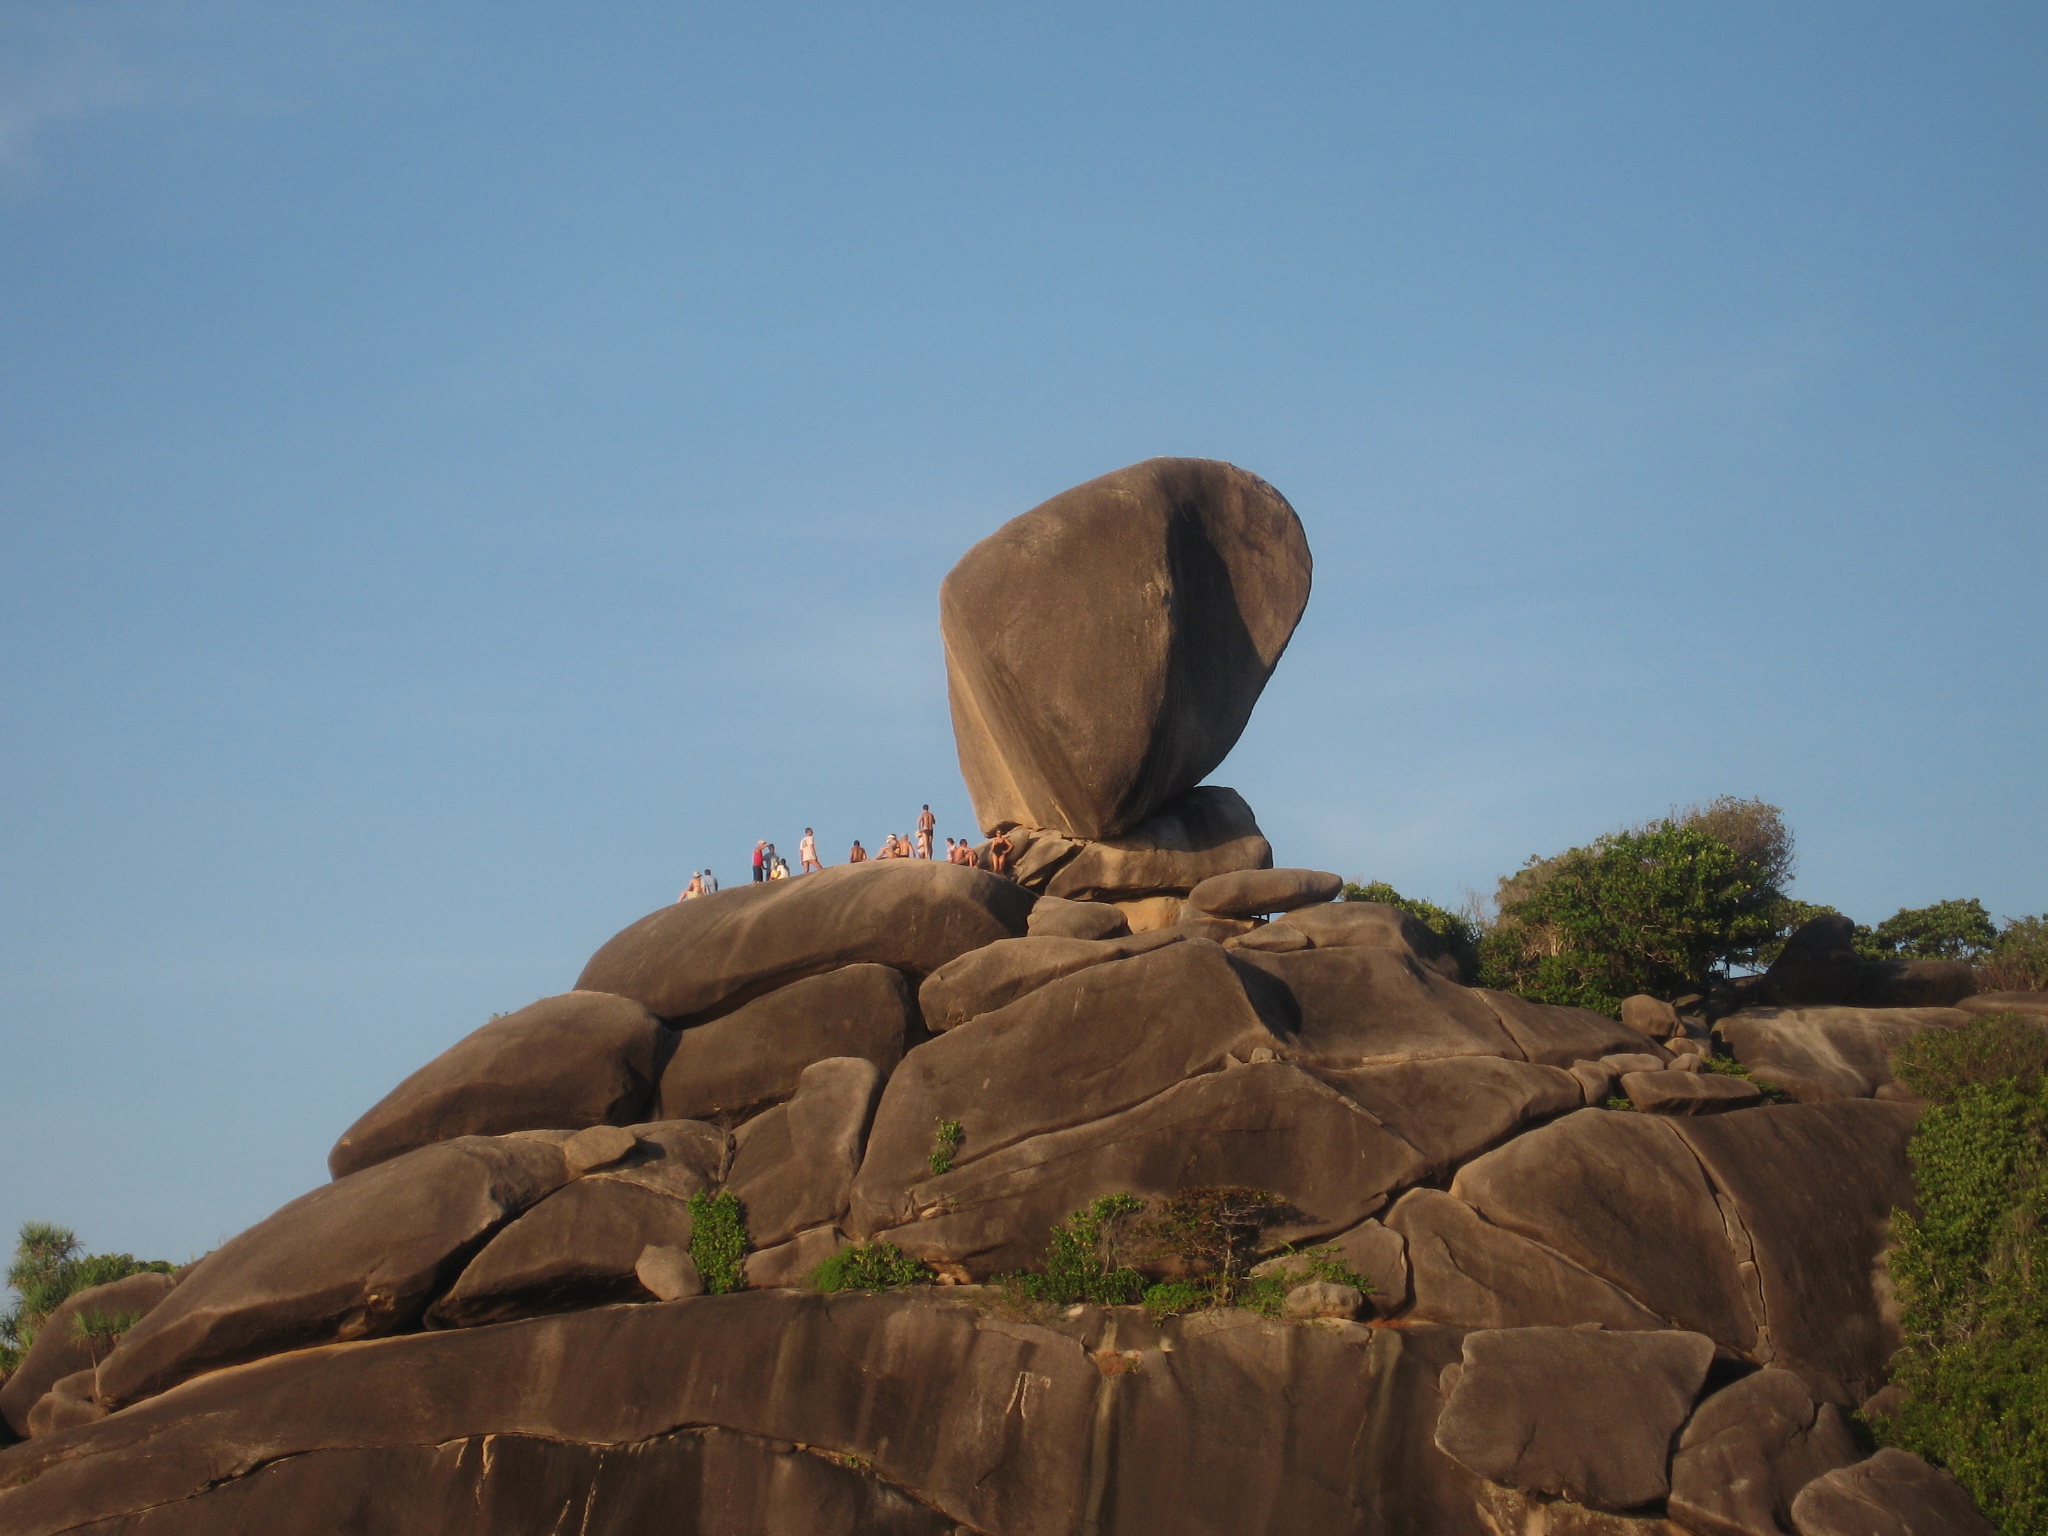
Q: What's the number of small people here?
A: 14